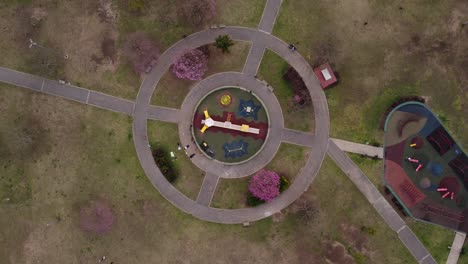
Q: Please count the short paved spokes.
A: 4